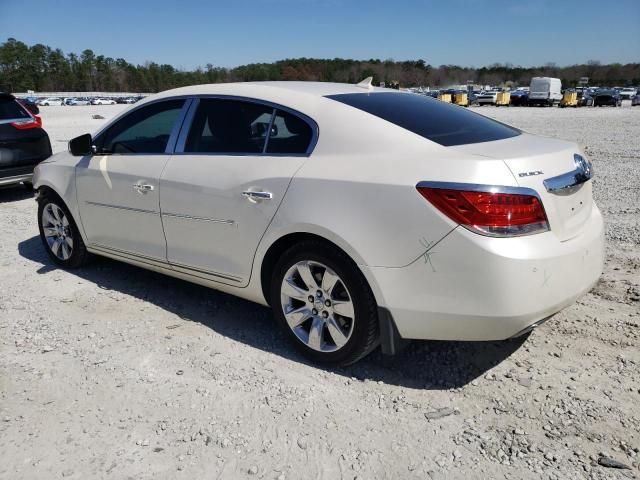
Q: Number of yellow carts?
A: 4